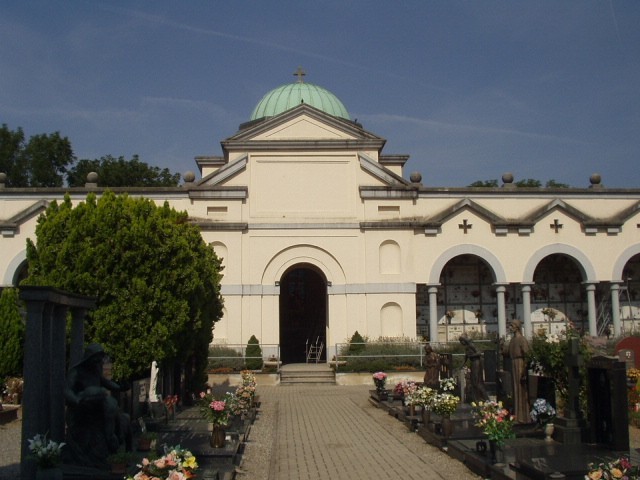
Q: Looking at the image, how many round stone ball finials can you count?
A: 6